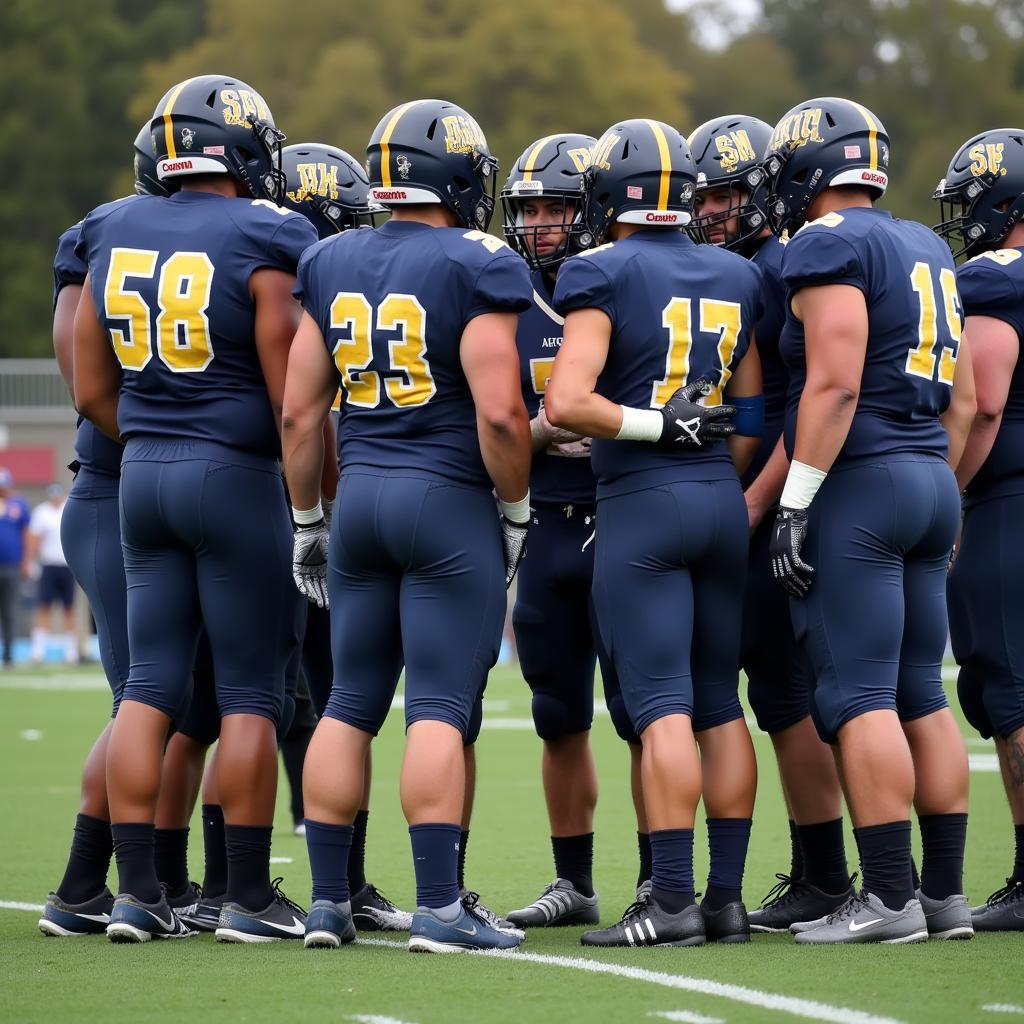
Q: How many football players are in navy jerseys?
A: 9